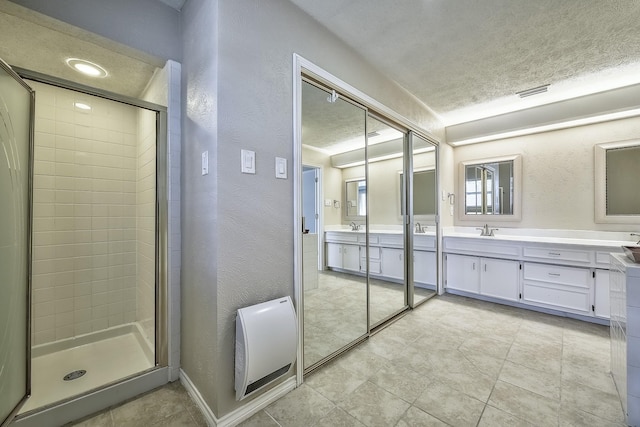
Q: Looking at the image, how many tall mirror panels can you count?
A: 3